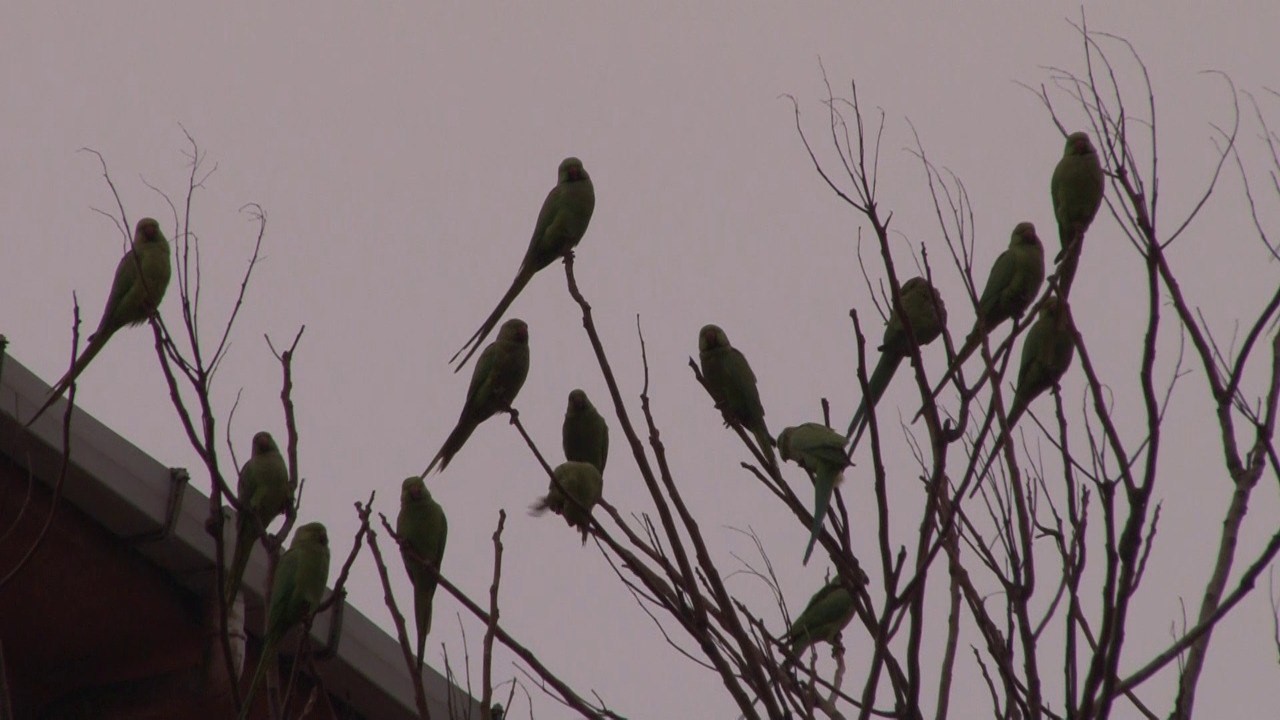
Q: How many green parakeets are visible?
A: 15